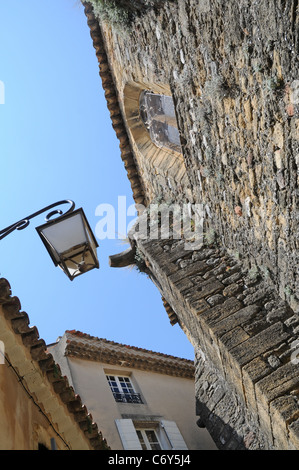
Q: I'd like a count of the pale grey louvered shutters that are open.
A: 2